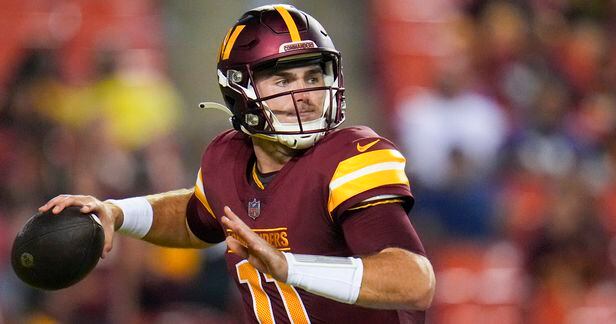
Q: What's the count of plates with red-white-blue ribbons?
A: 0